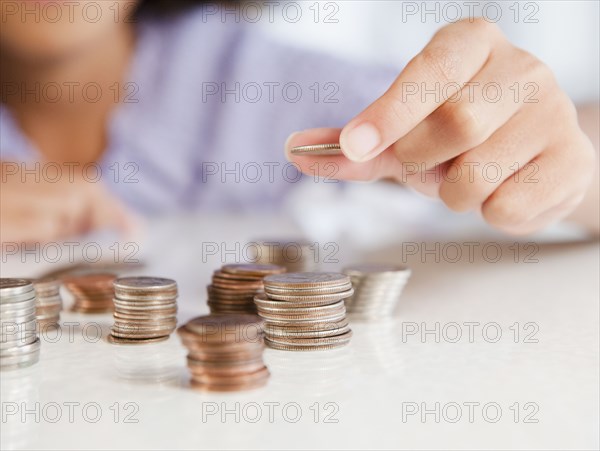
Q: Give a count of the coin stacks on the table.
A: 9